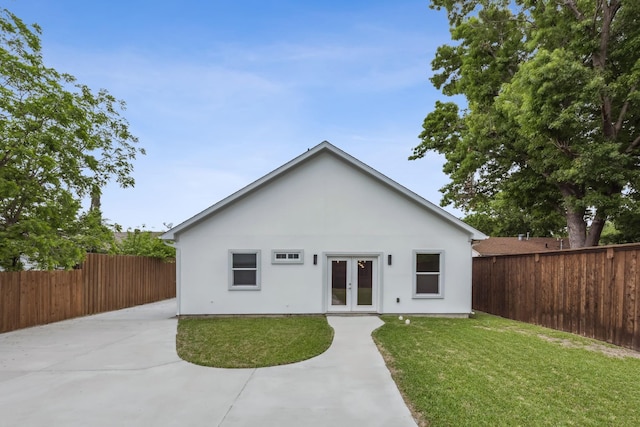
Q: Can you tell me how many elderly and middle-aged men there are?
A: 0